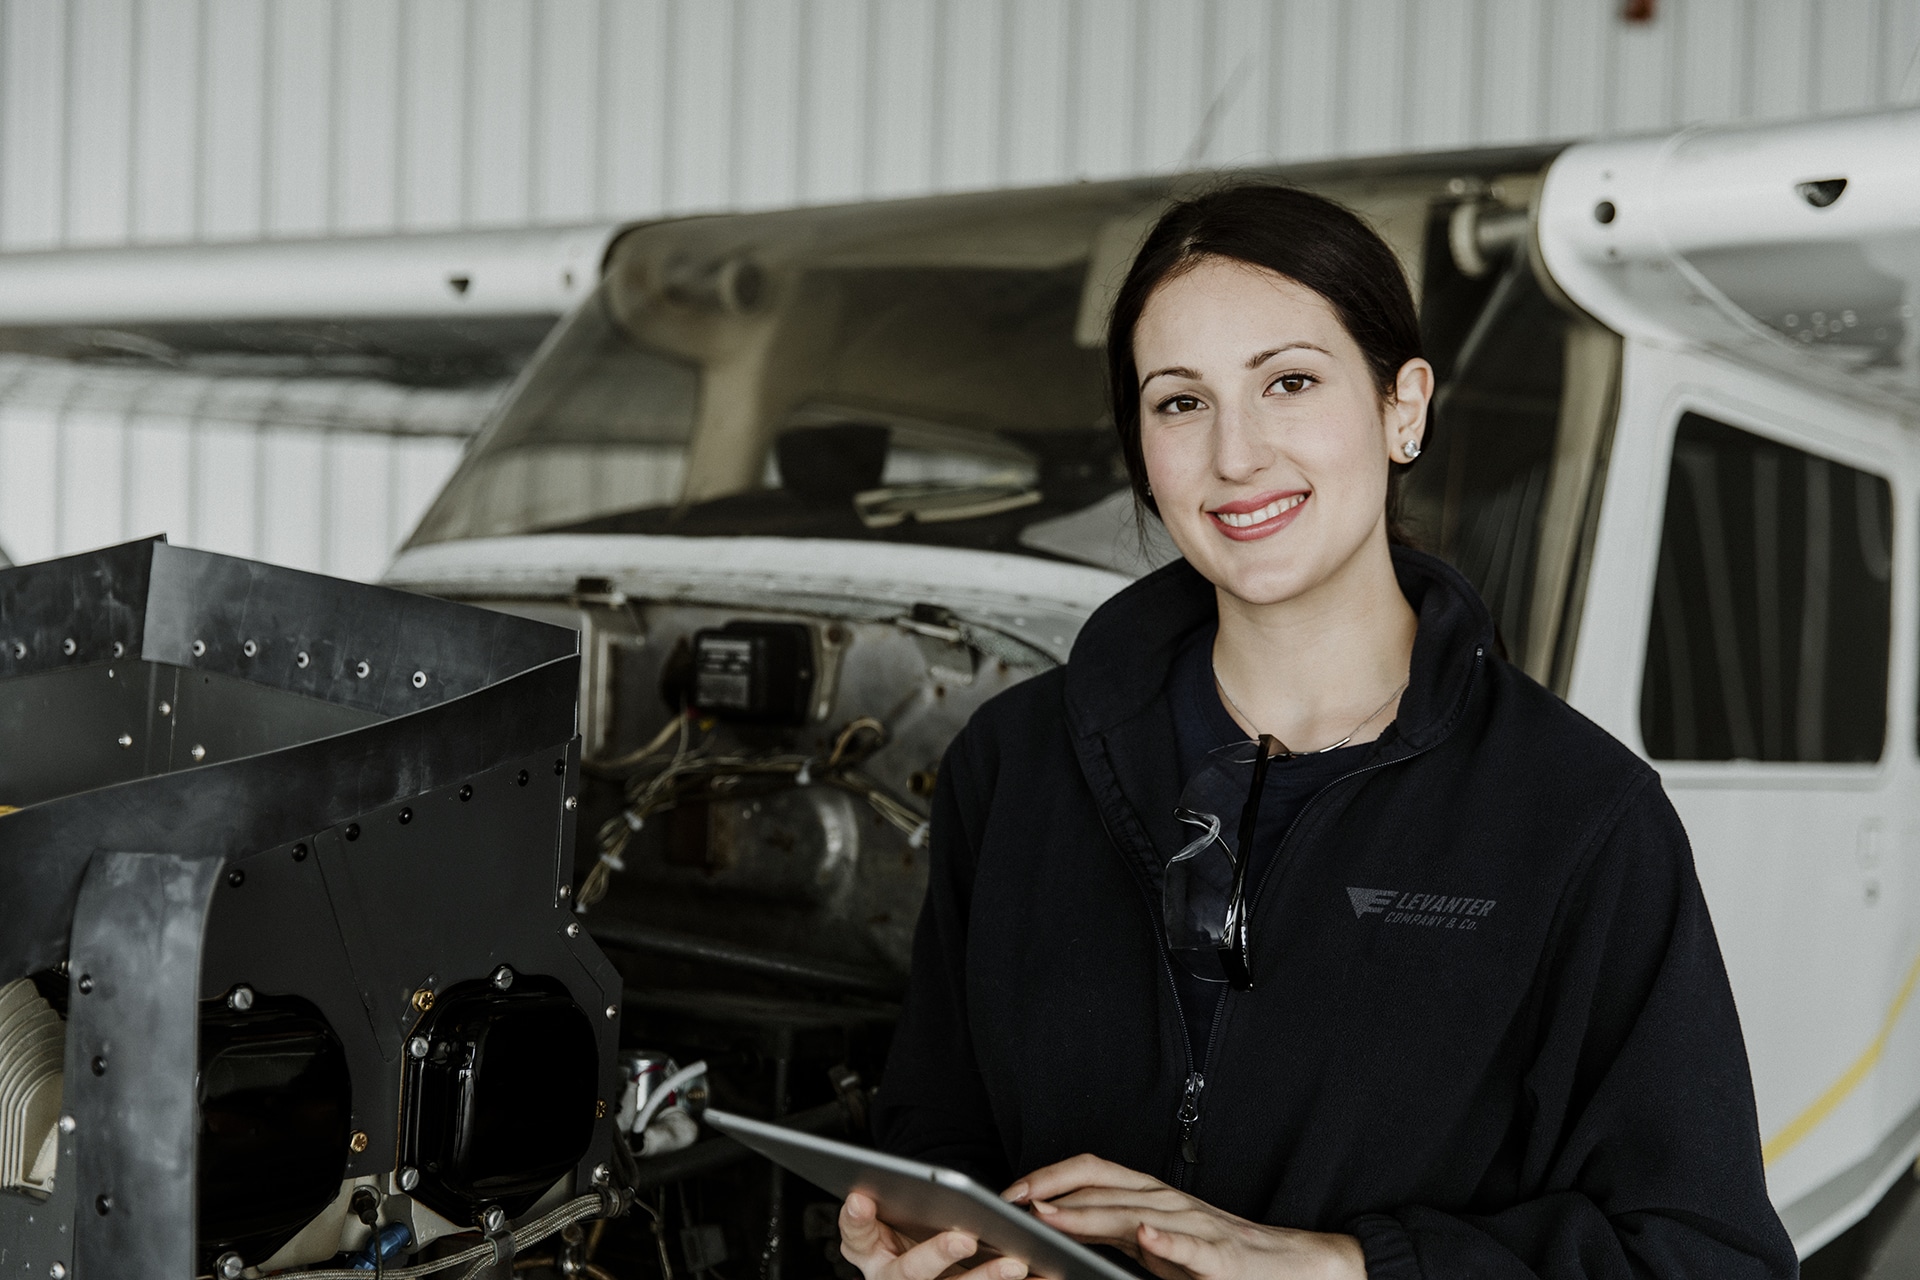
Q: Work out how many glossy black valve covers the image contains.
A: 2